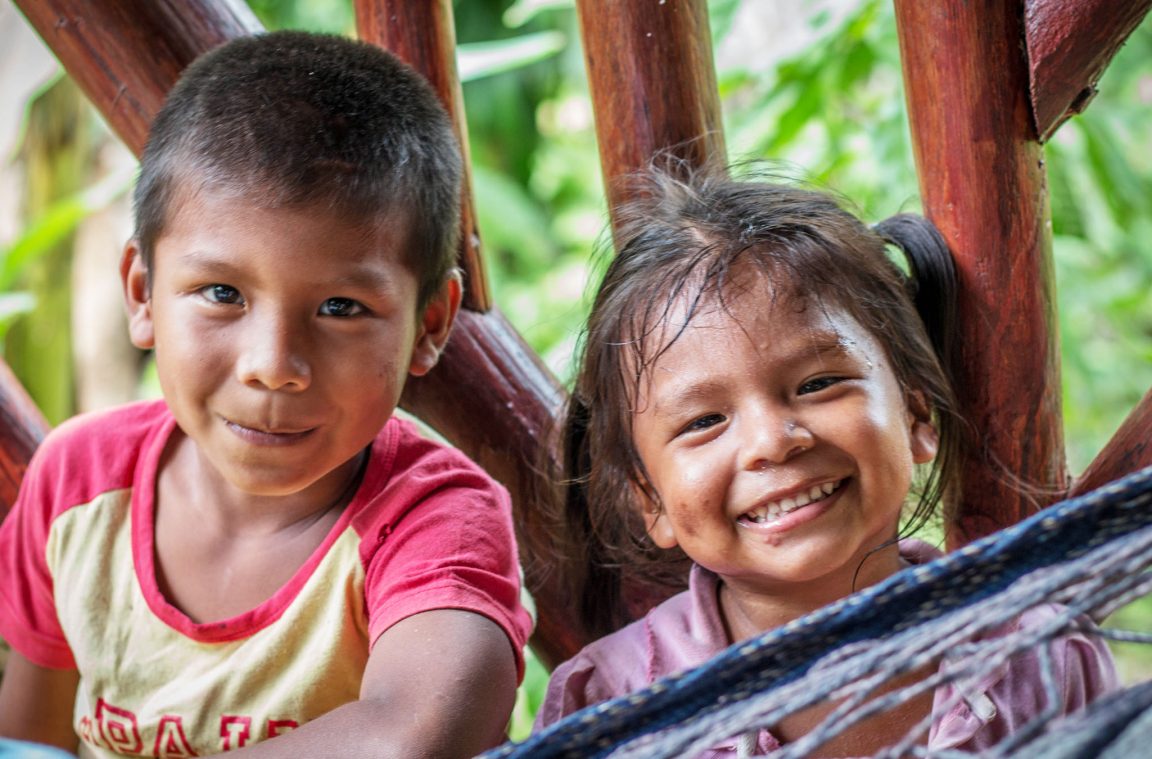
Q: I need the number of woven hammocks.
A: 1